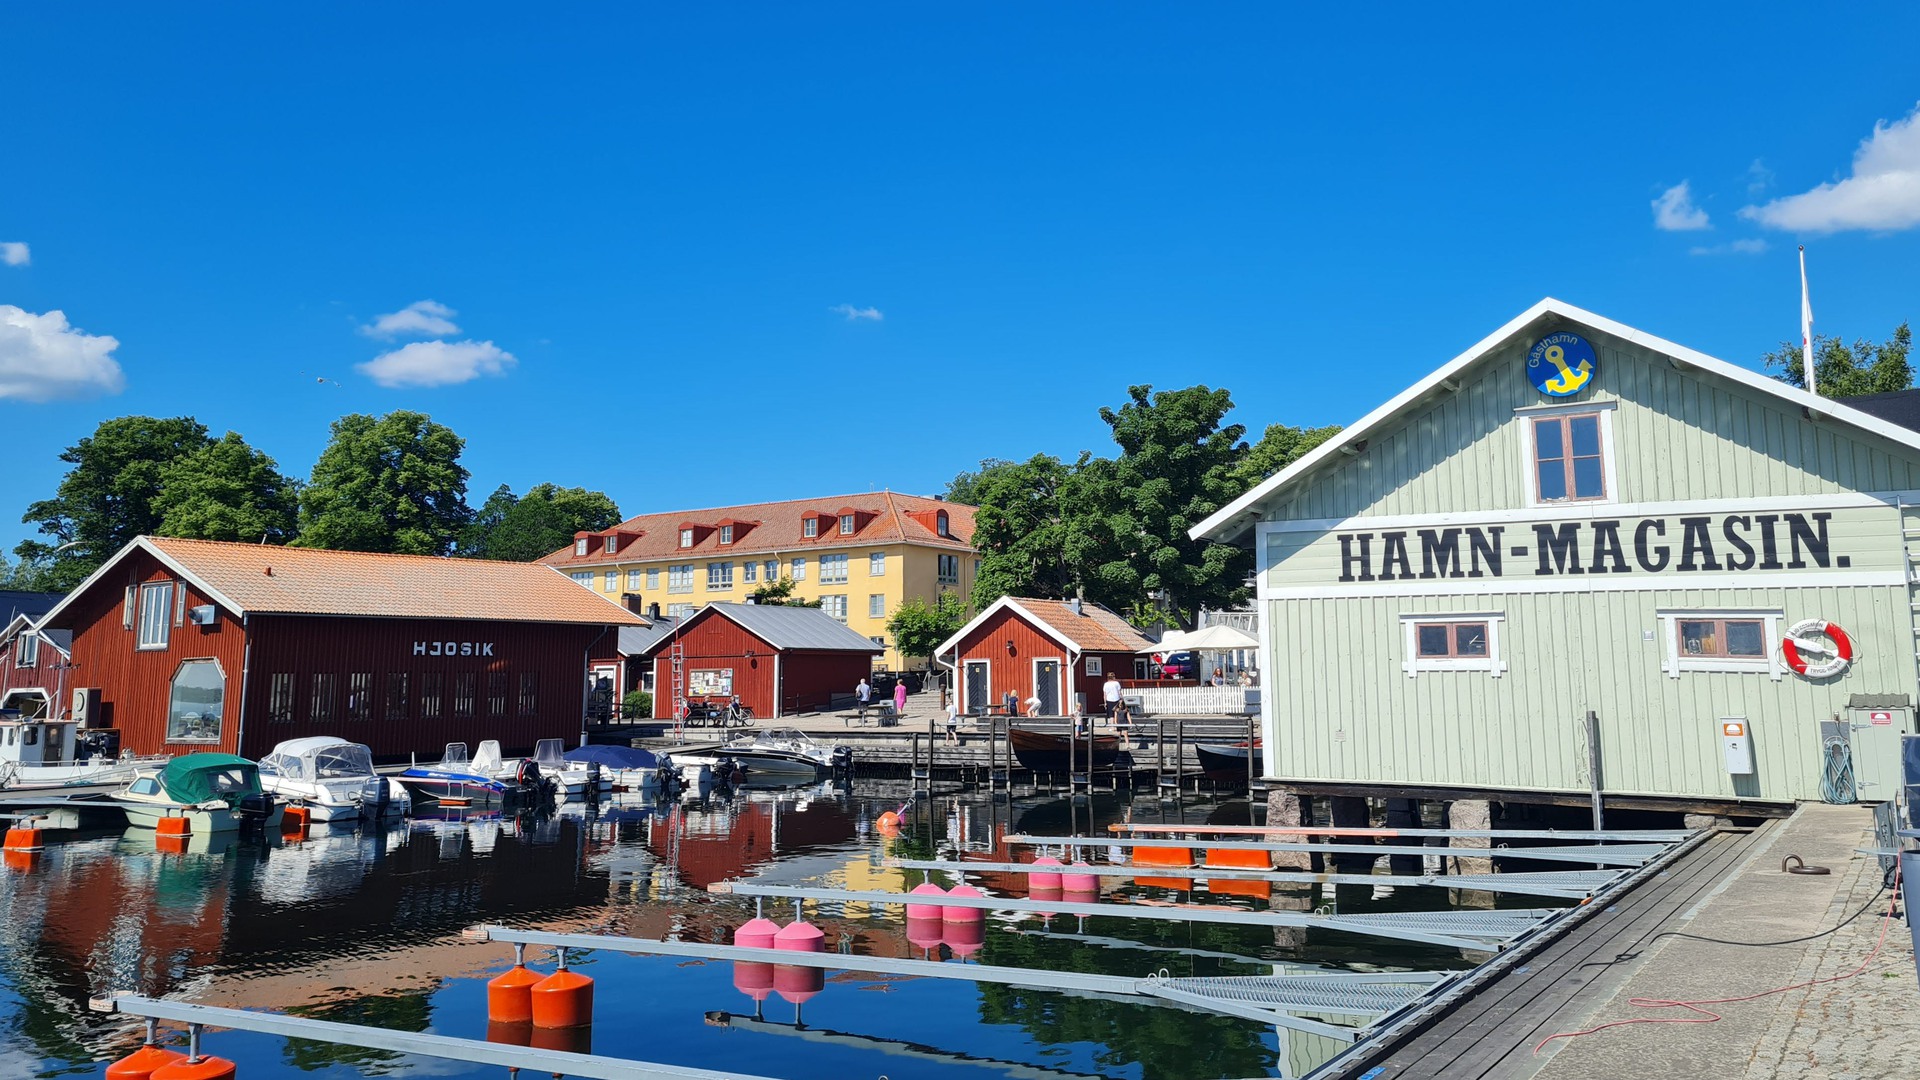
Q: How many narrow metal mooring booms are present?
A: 6